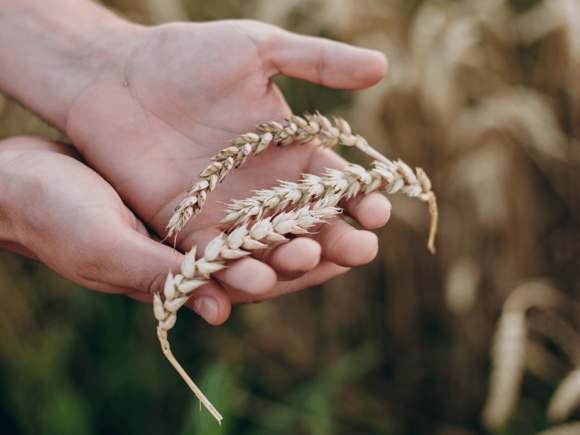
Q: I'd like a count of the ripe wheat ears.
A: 3